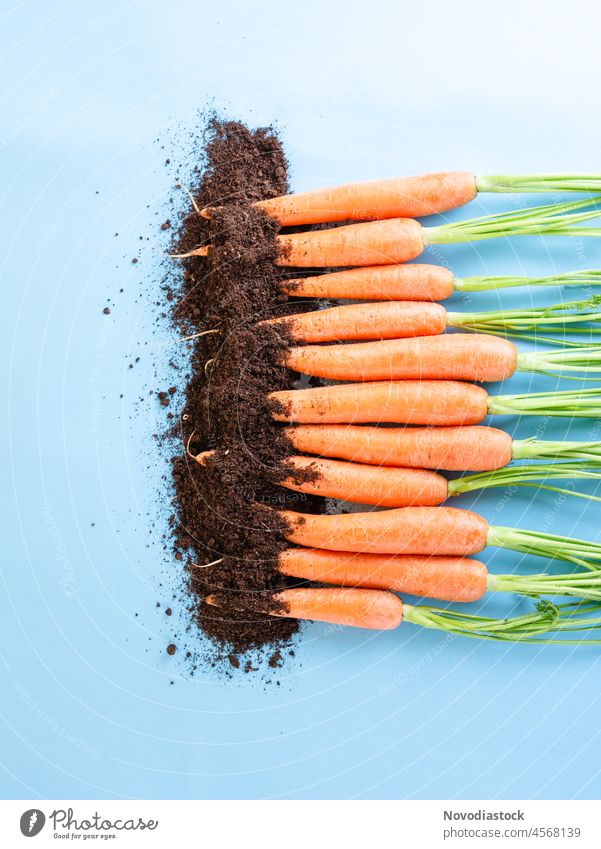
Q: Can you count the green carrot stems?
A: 11